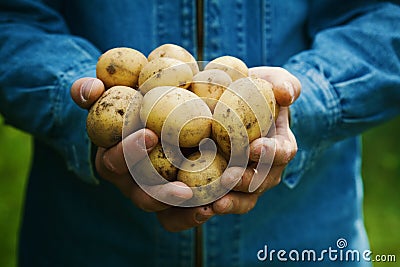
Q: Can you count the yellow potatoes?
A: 10